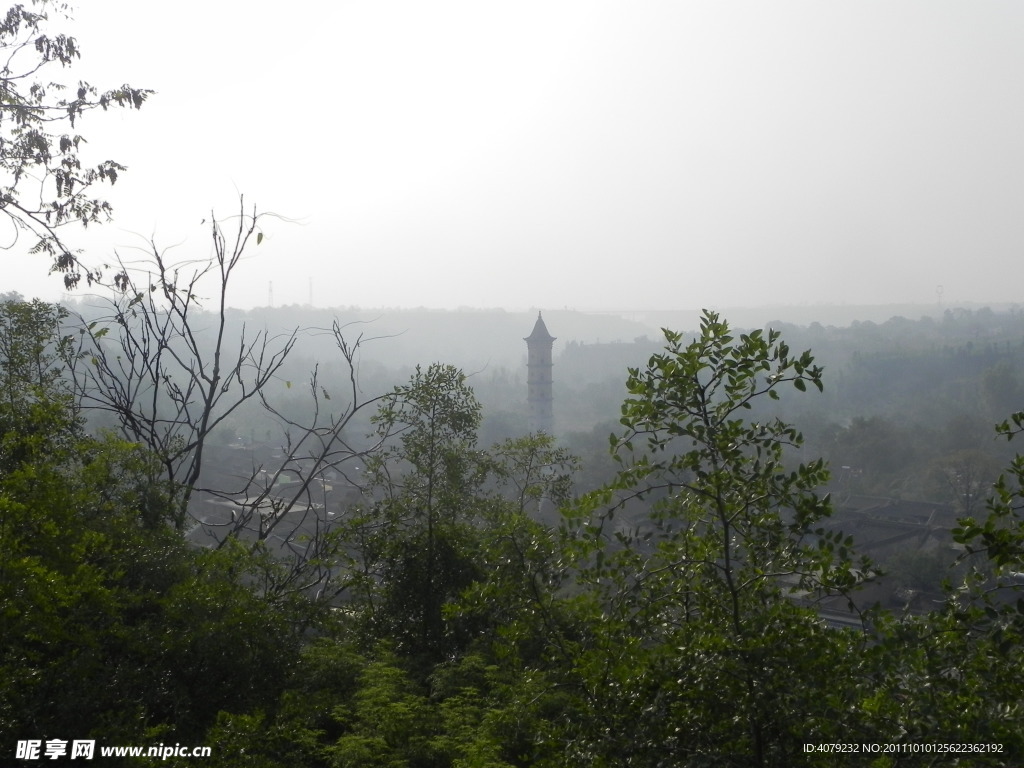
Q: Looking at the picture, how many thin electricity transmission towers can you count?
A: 3